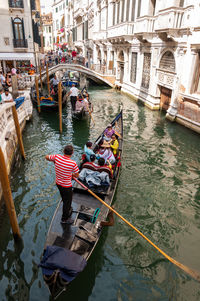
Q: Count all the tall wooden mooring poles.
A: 6